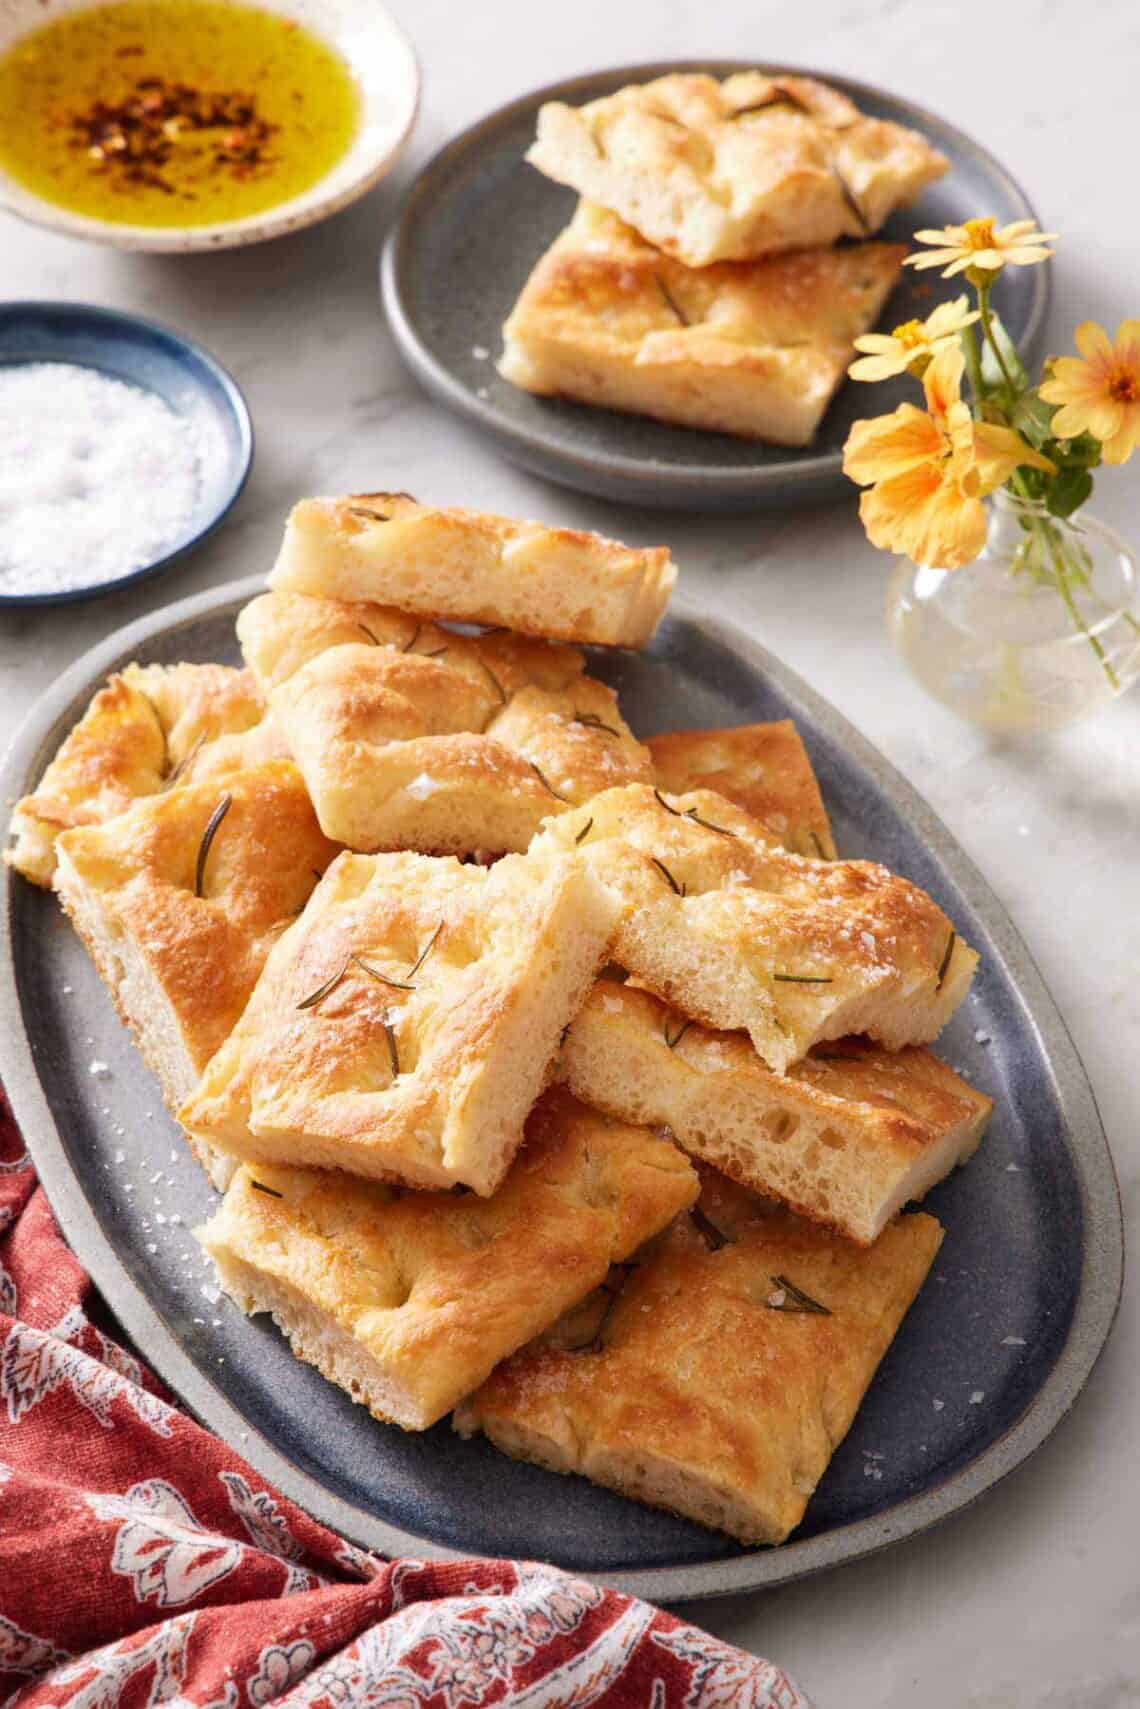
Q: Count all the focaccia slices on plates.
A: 12